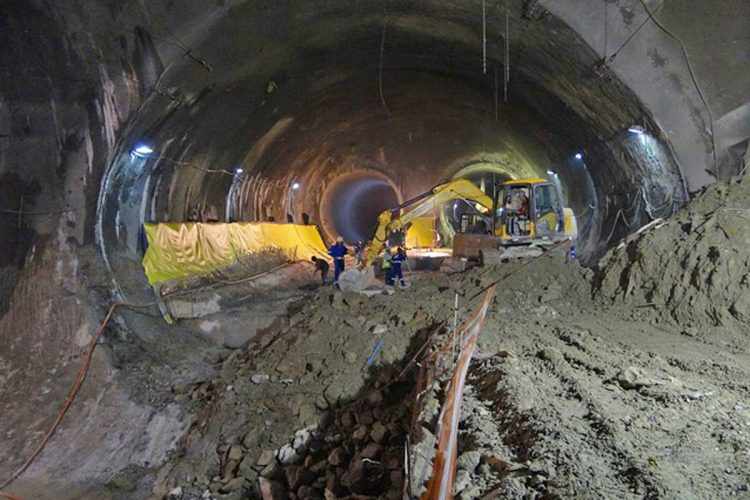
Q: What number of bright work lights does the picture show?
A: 6